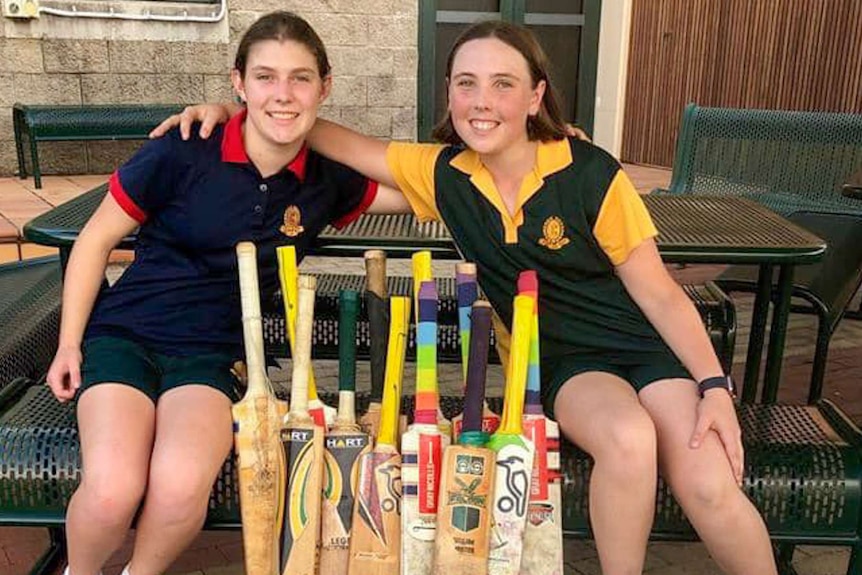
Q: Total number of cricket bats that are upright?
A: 12